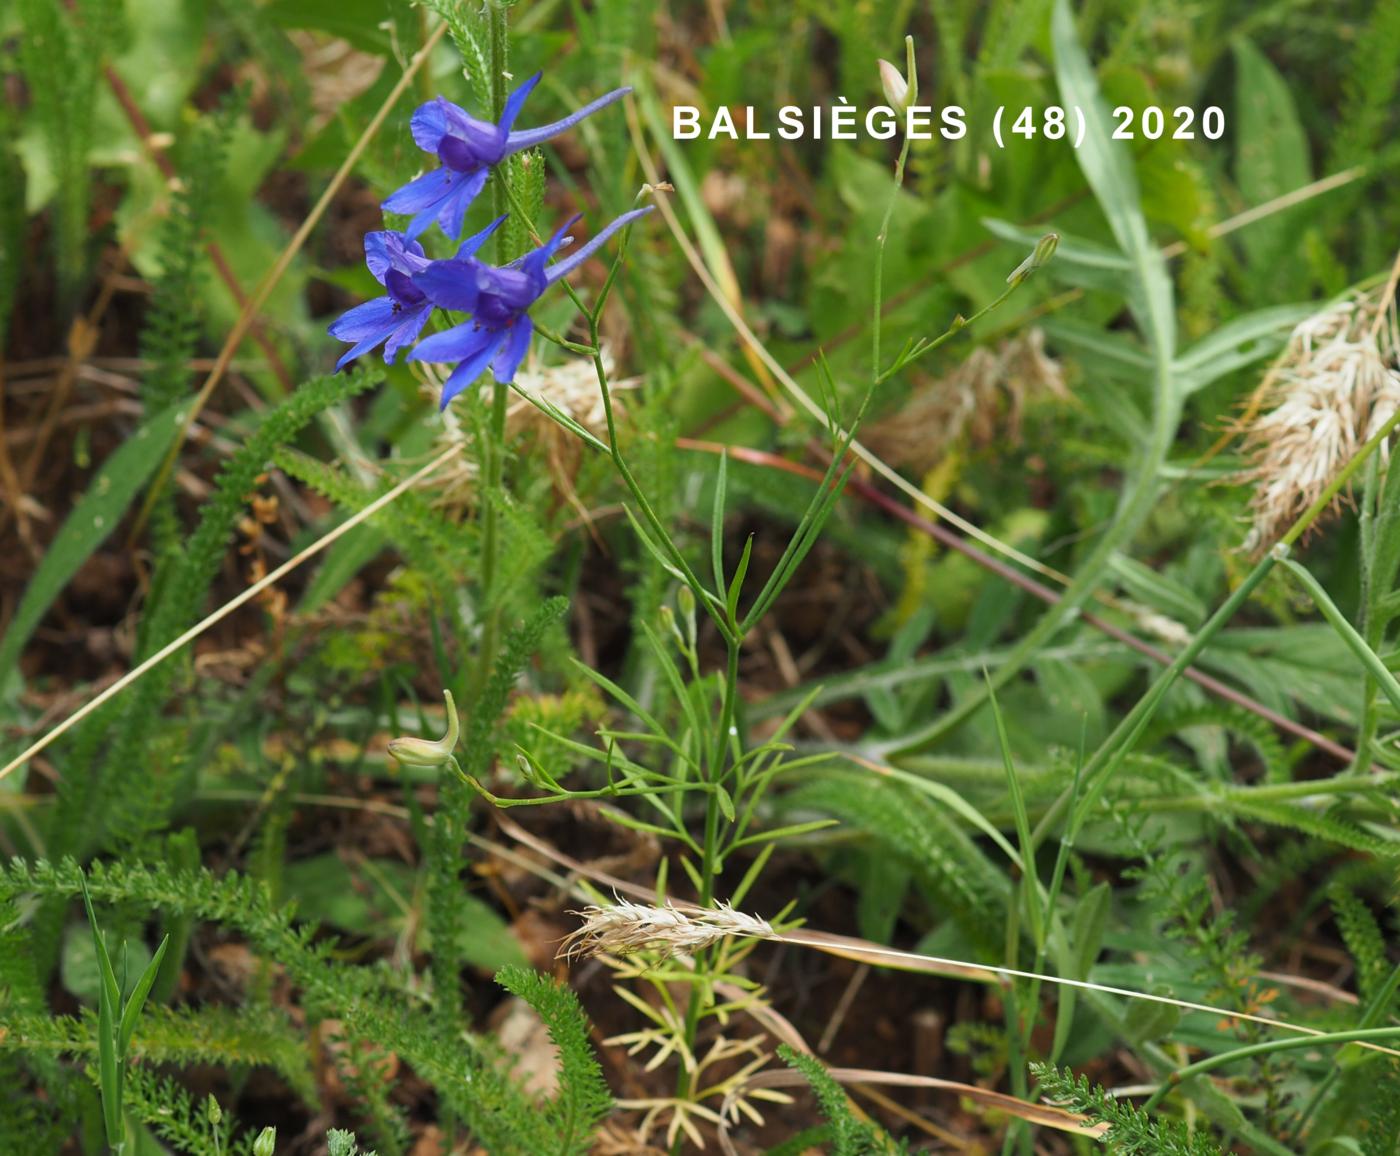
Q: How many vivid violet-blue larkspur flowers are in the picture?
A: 3